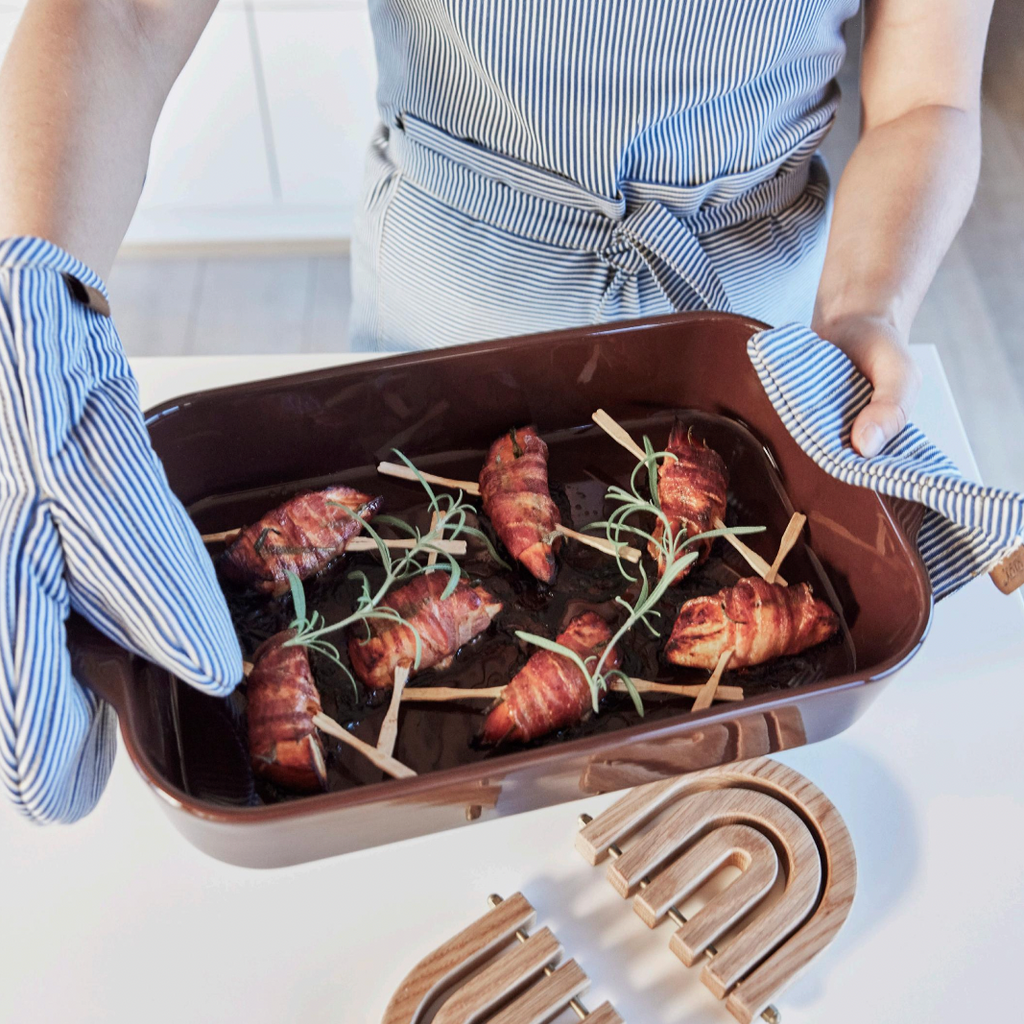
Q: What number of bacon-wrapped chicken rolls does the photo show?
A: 7